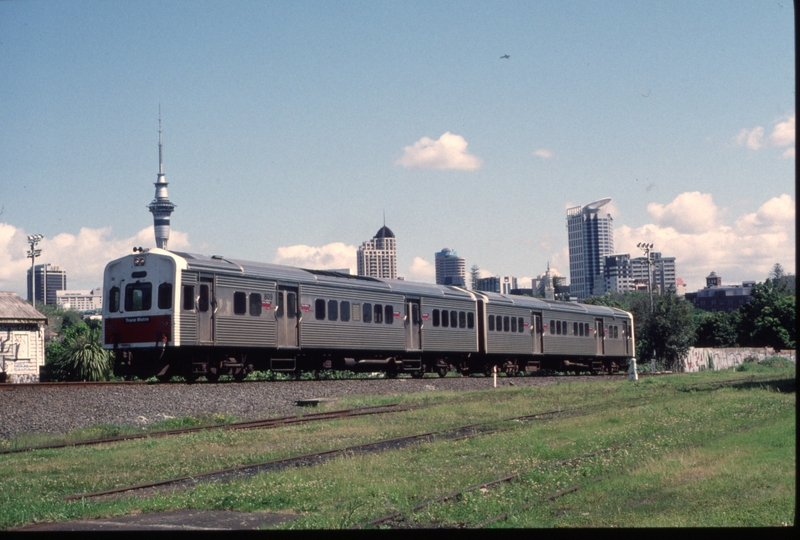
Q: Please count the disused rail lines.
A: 3